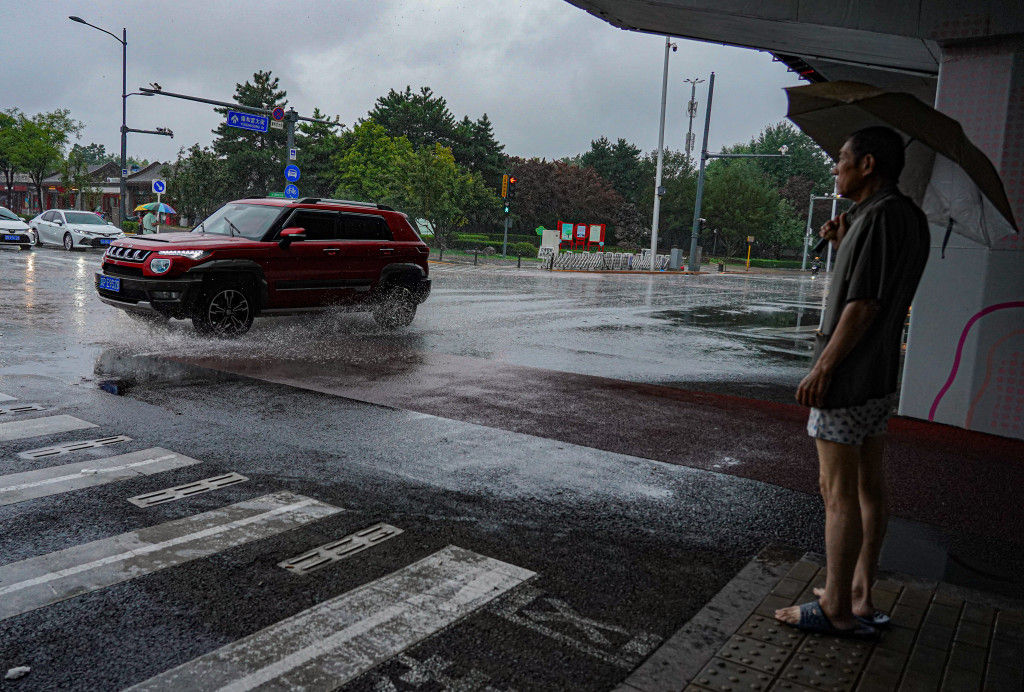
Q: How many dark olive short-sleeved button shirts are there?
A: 1